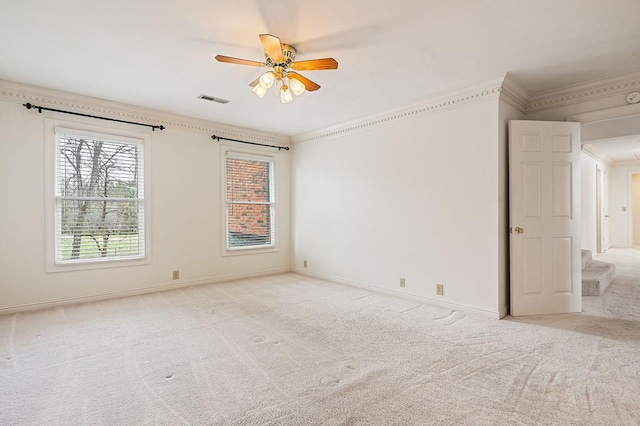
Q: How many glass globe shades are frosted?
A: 4